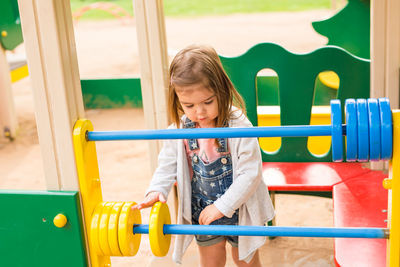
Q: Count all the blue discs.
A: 5